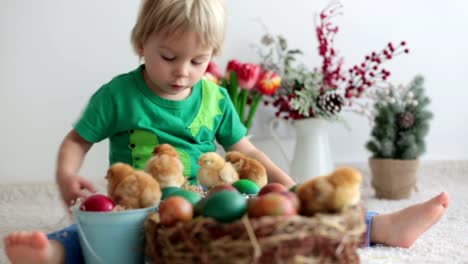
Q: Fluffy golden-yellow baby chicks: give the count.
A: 5